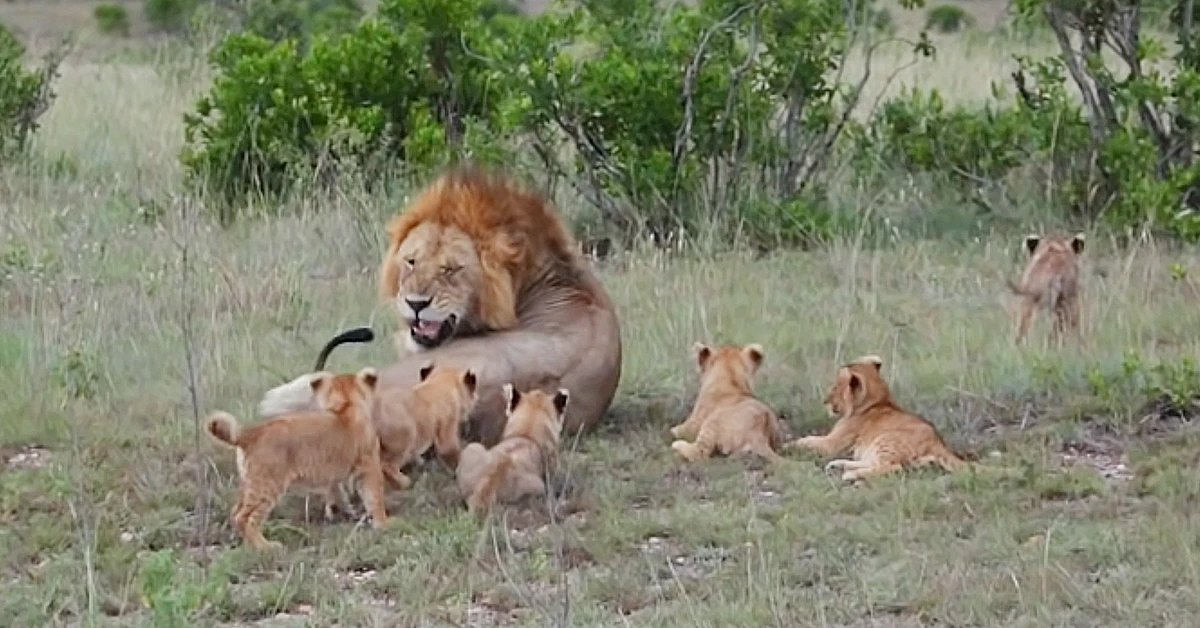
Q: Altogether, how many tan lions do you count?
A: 7